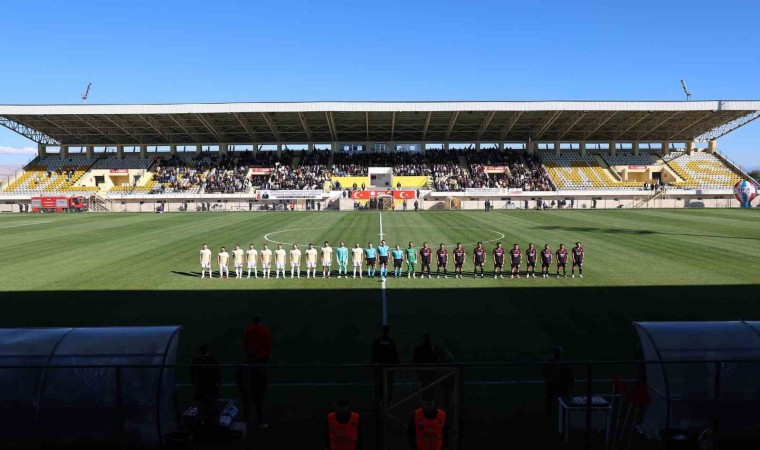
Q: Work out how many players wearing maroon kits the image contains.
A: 10